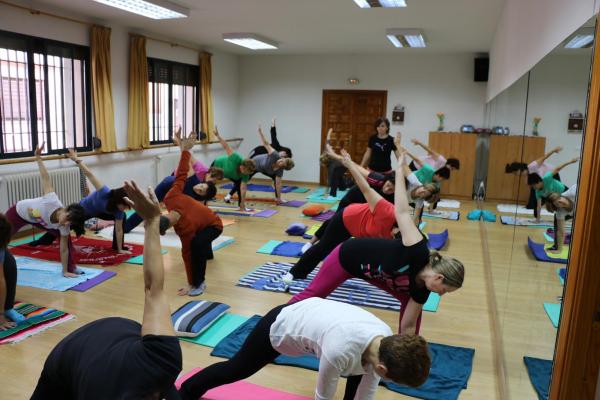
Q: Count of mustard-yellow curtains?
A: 3